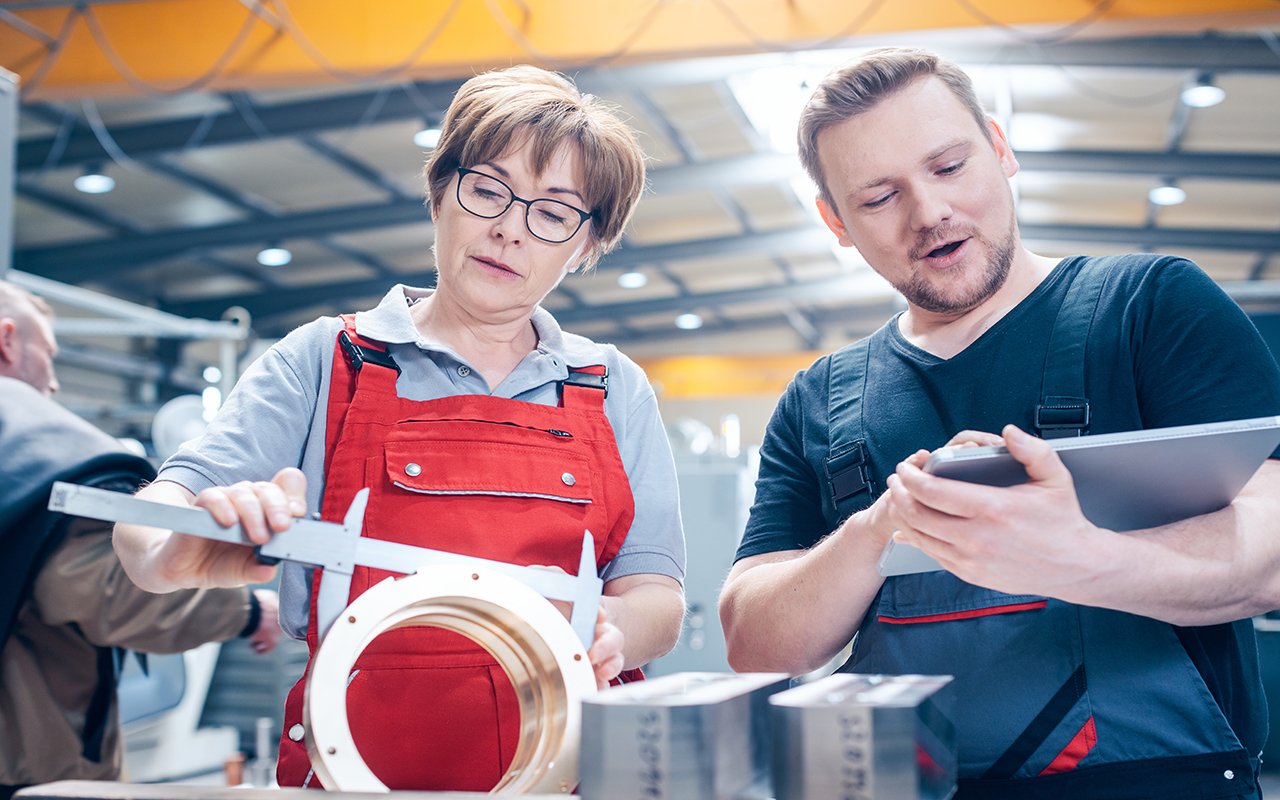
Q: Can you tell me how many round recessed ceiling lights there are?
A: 7